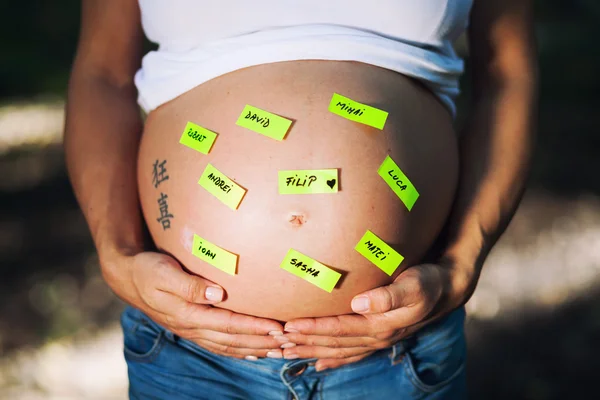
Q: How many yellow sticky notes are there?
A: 9